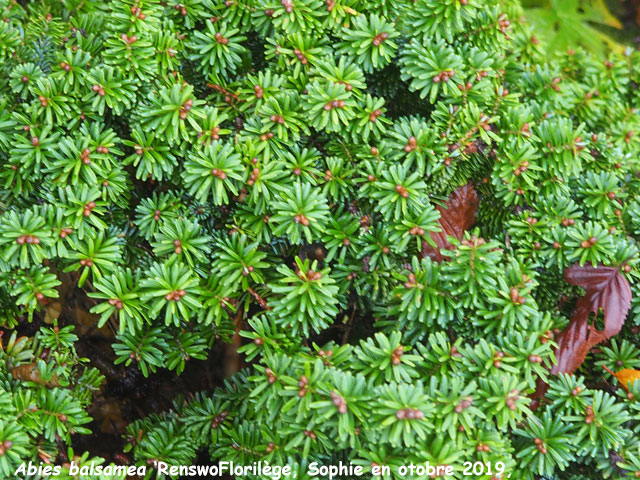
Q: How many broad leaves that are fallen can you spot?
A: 3